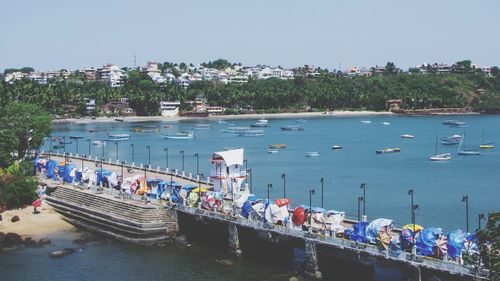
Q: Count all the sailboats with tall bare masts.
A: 3